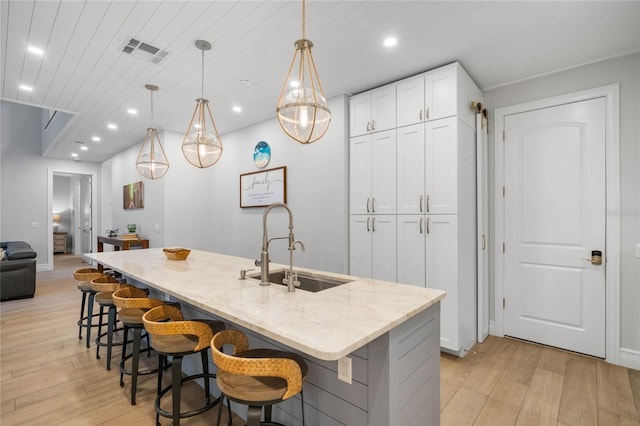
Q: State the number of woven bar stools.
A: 5